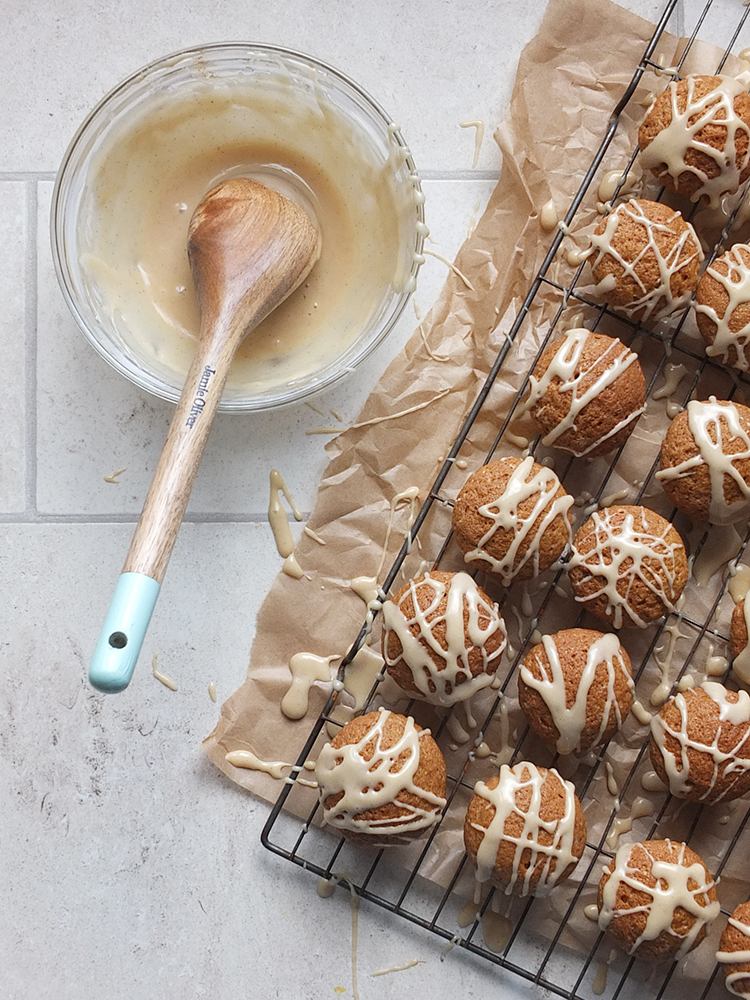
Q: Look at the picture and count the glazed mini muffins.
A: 15